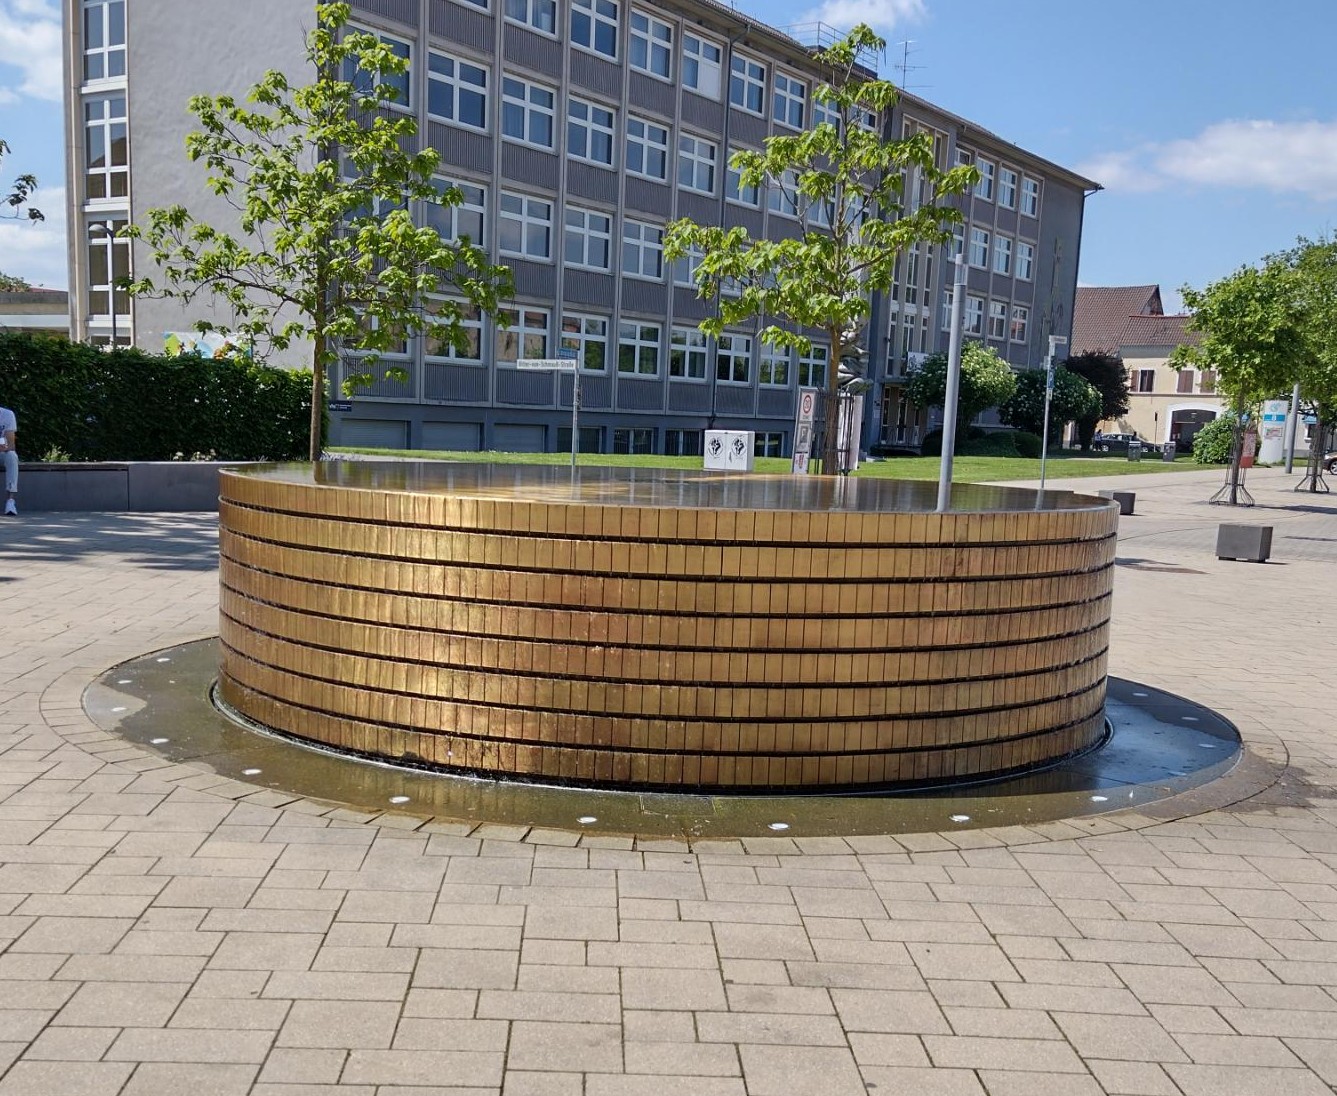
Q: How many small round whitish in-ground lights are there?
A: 14